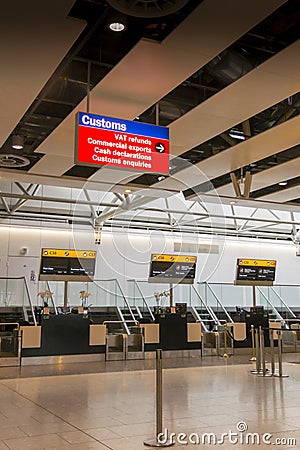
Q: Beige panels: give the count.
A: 6